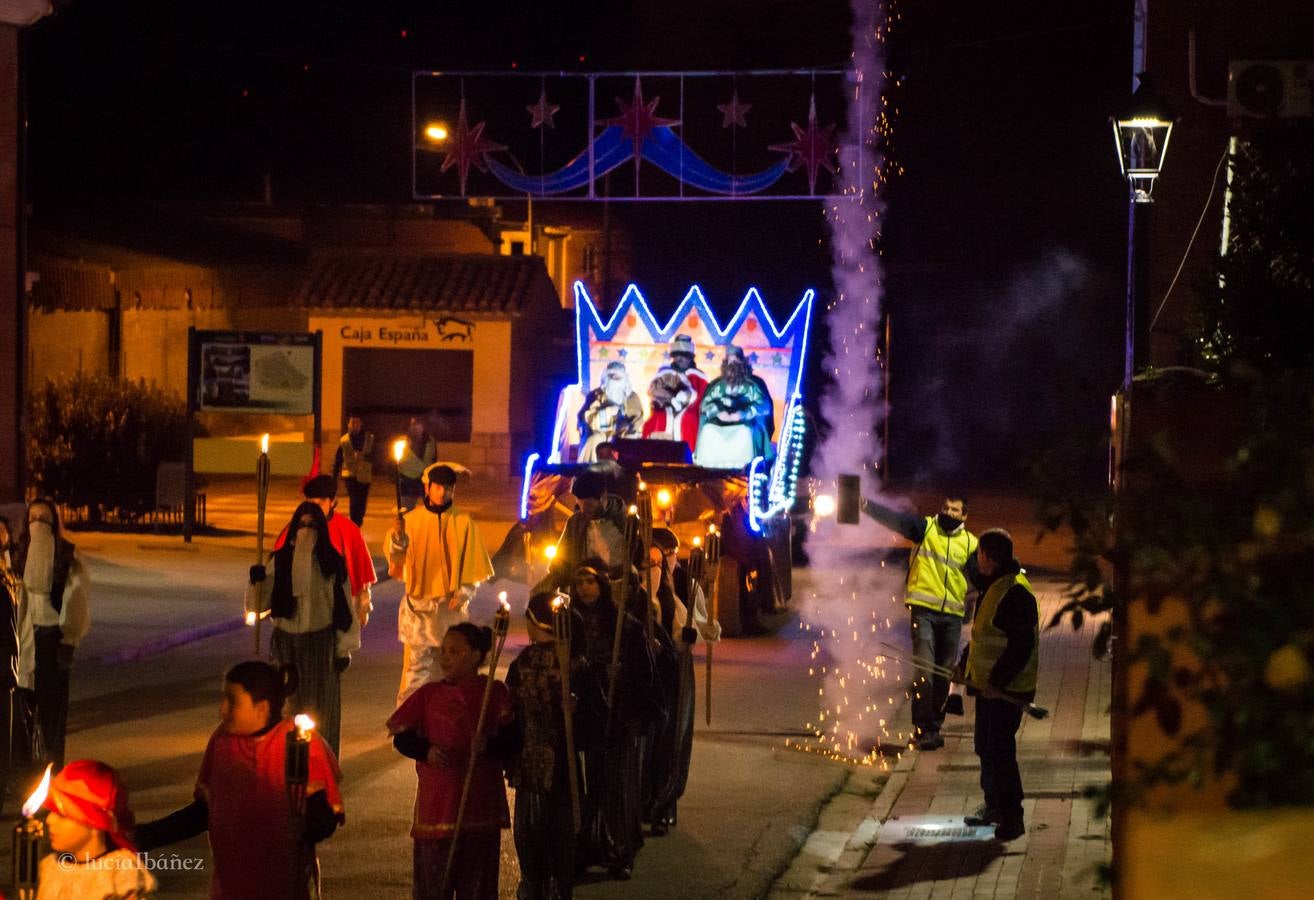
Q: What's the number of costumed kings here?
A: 3